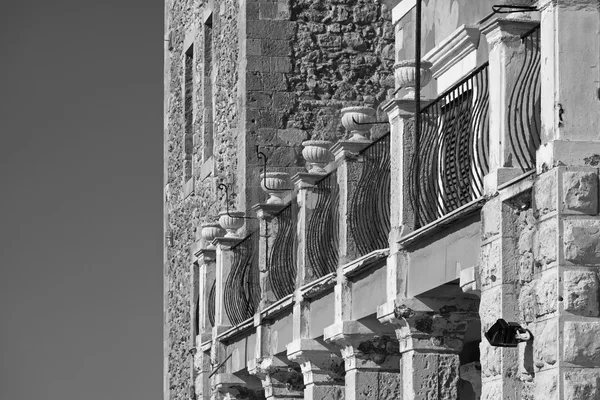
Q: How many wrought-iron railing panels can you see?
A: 7